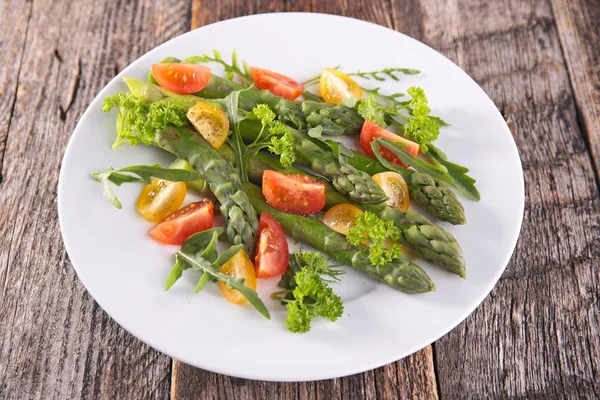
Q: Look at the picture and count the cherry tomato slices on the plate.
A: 12